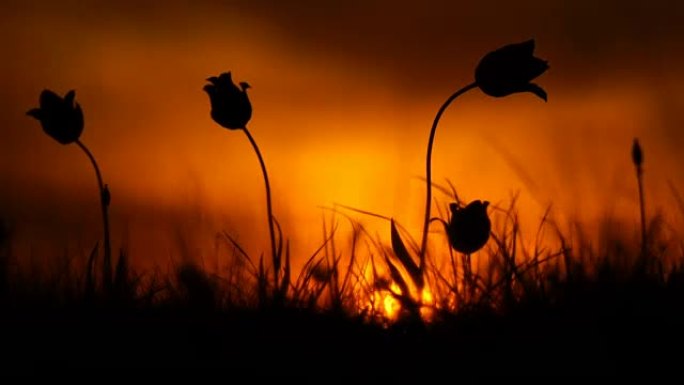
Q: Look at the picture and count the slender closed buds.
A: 1